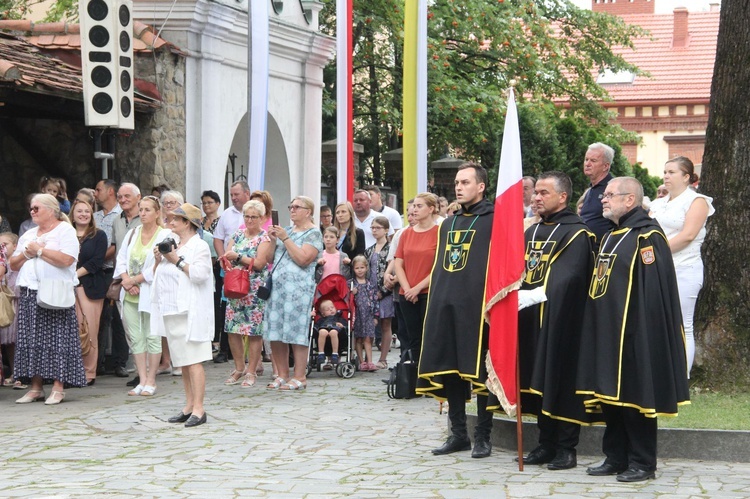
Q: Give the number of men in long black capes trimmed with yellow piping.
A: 3